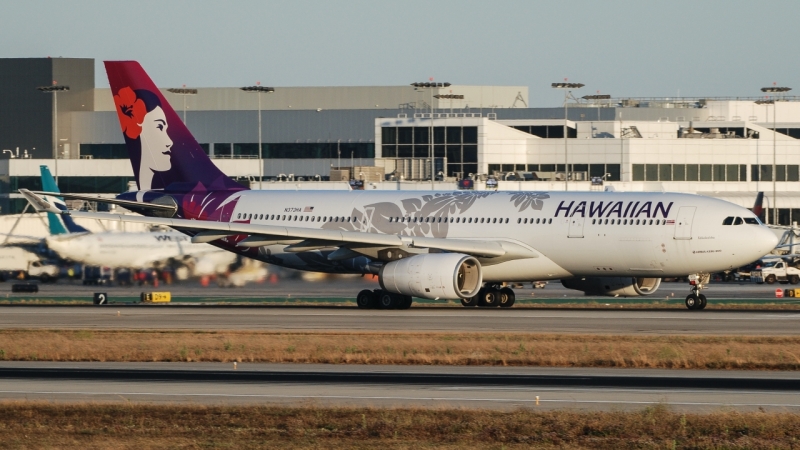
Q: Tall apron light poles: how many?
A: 9